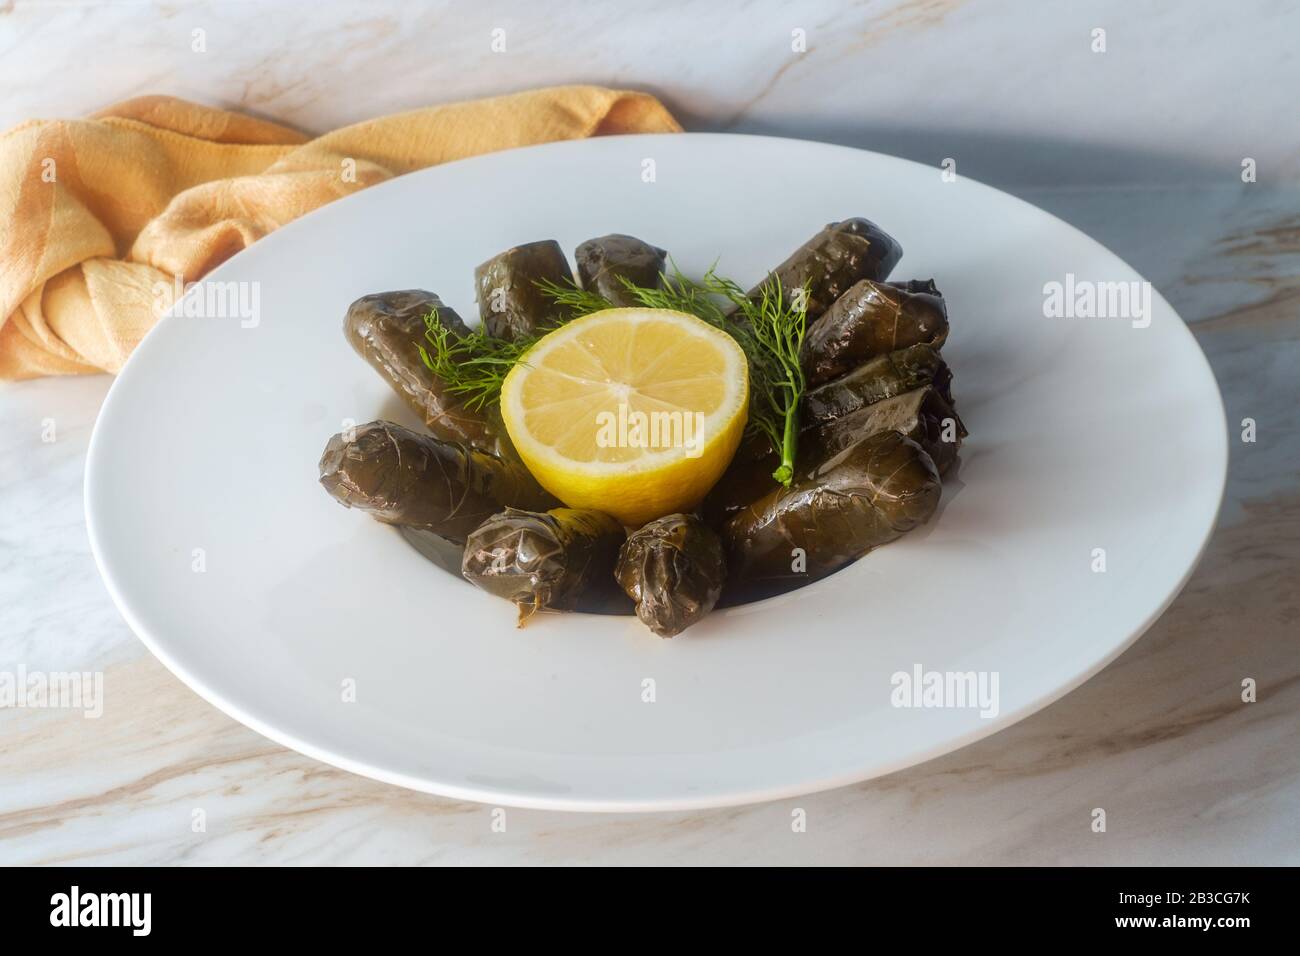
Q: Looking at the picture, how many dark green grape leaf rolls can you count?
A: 11